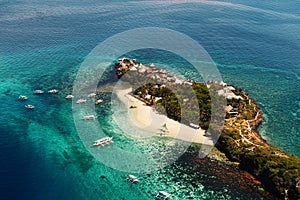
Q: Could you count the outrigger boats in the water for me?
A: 12